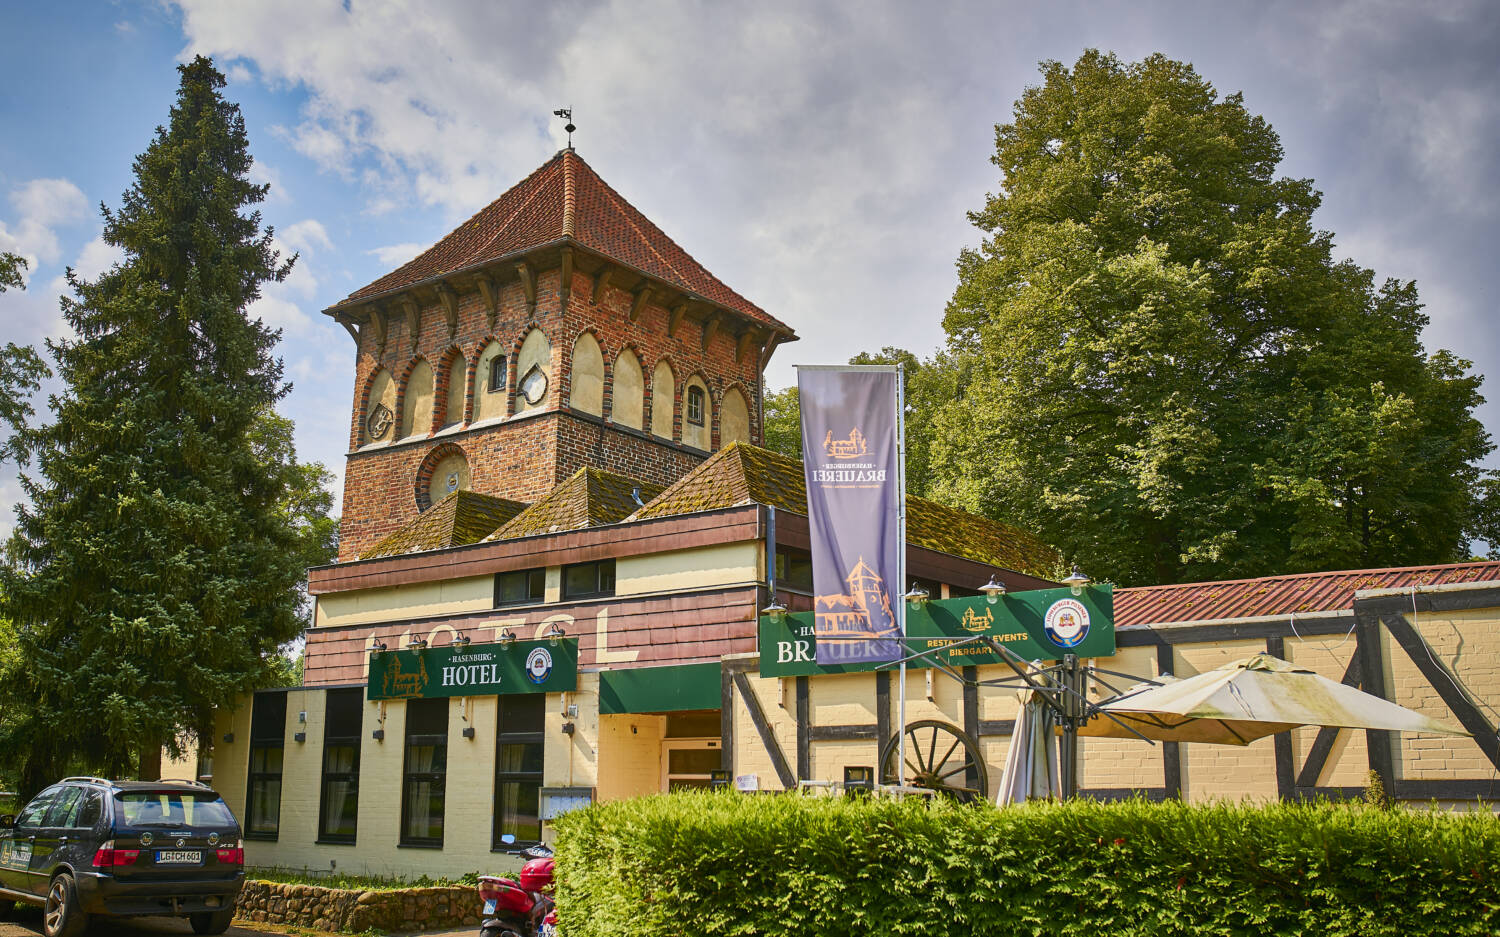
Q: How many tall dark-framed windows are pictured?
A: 4